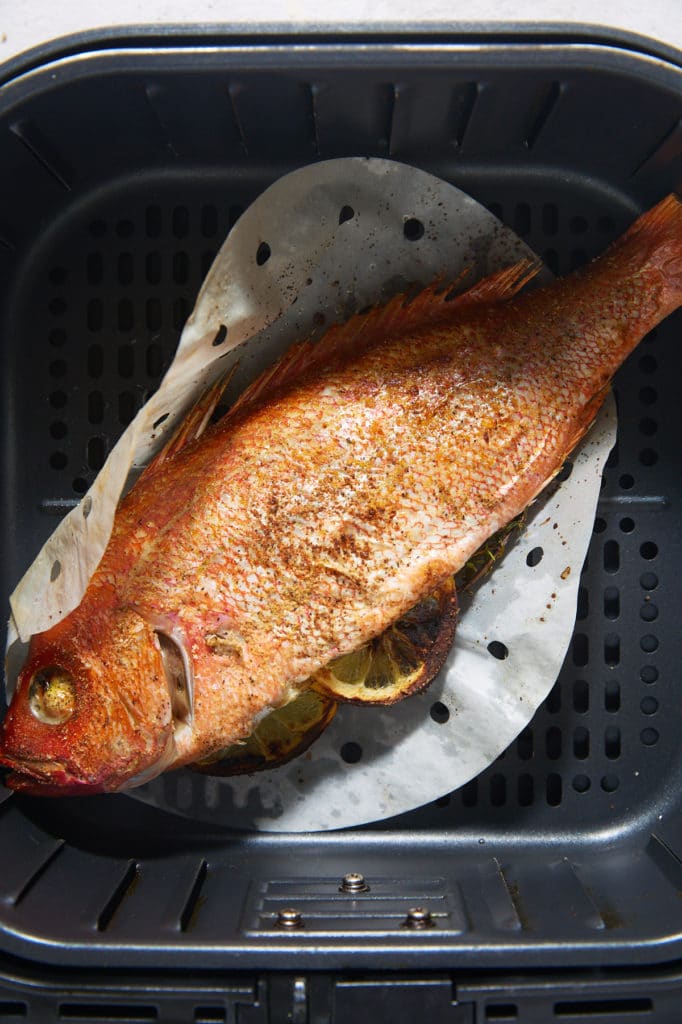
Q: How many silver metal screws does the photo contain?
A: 3